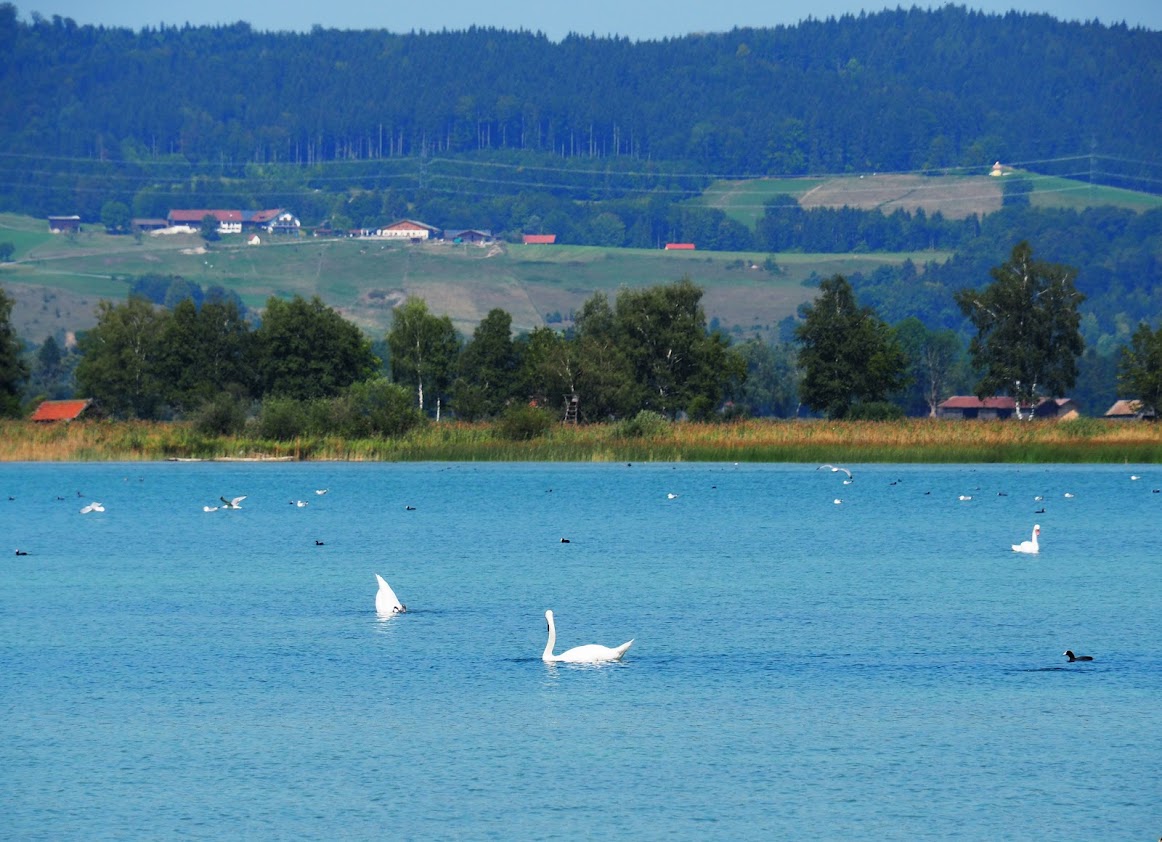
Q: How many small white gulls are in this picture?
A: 13